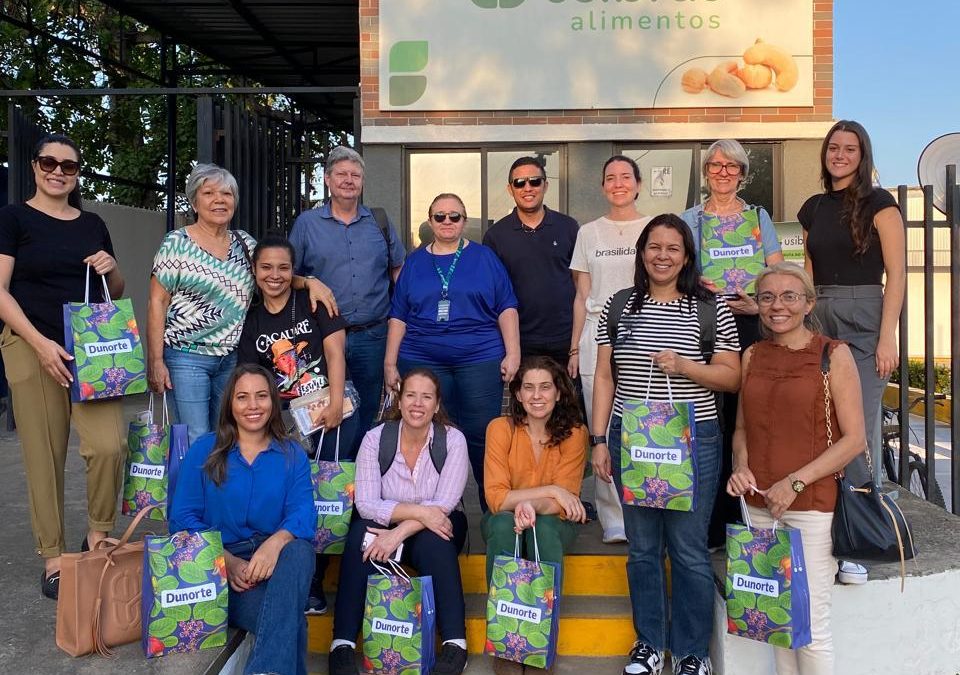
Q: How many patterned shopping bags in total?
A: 9